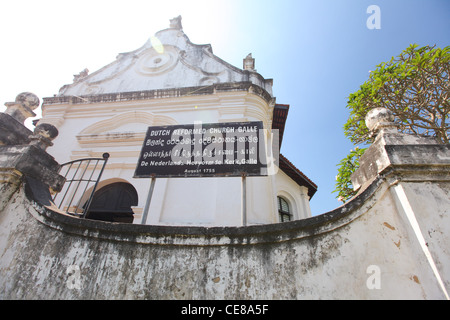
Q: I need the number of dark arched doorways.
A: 1